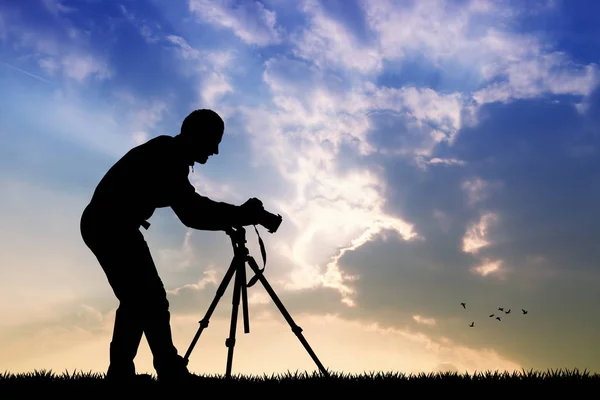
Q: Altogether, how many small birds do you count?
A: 7